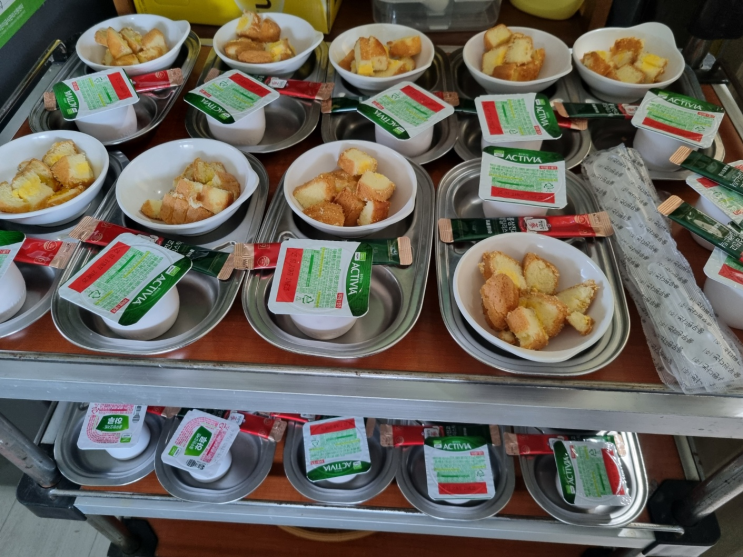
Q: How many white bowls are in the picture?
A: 9